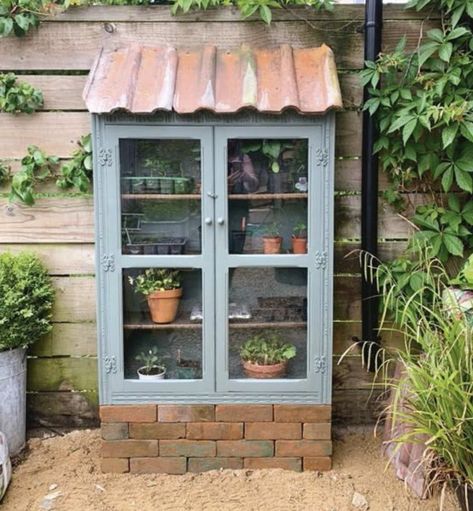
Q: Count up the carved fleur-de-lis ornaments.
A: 6